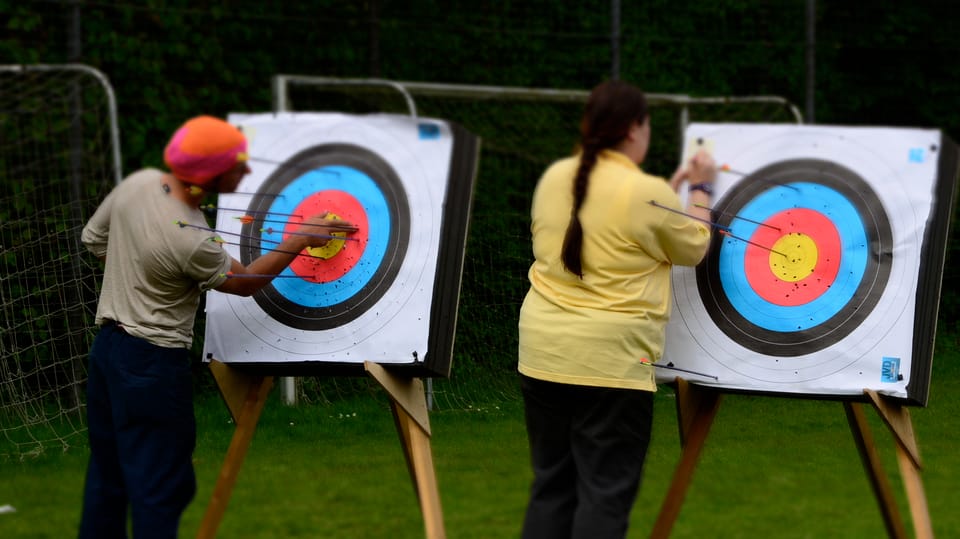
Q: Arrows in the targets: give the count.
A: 13